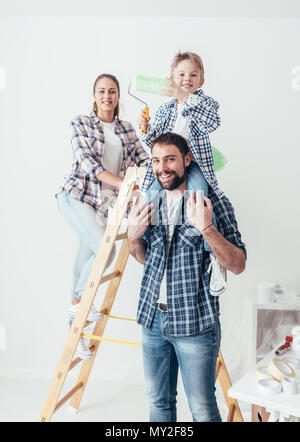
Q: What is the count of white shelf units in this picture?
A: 1